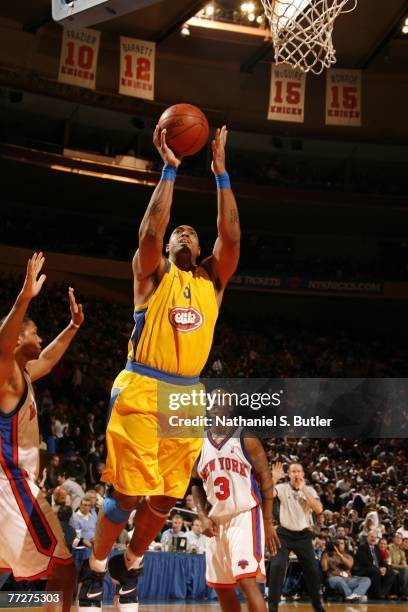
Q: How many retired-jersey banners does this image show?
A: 4